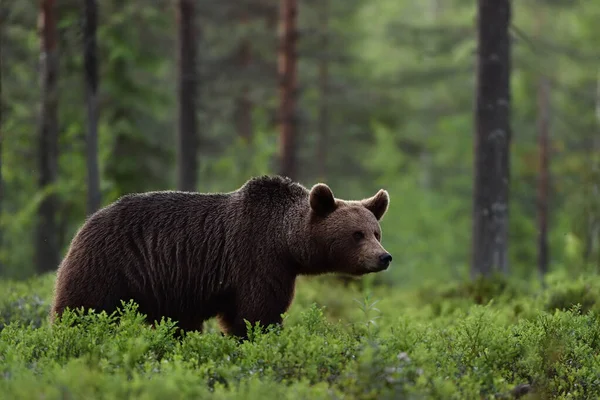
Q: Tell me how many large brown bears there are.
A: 1